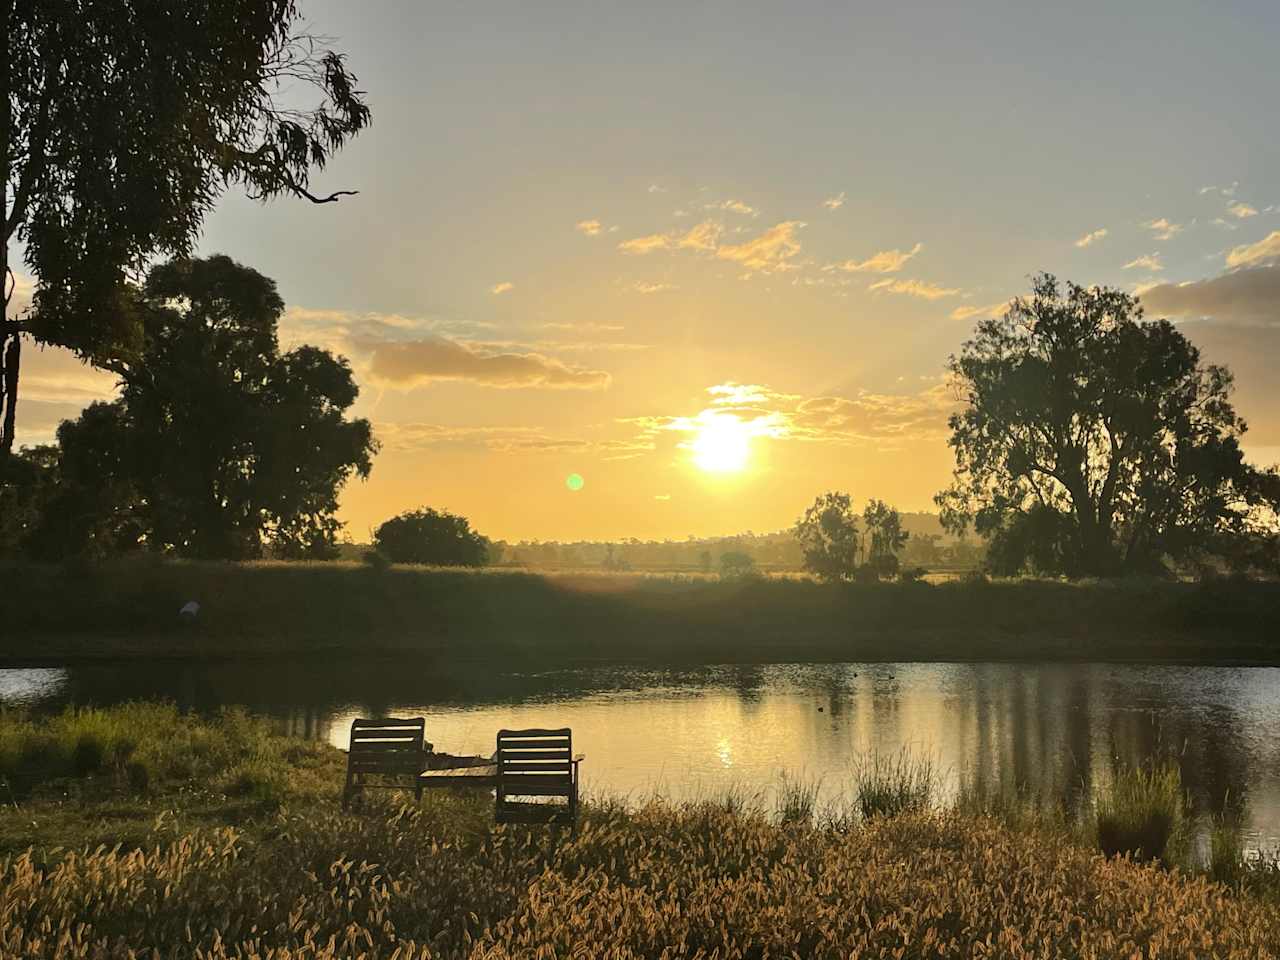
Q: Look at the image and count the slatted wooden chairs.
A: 2